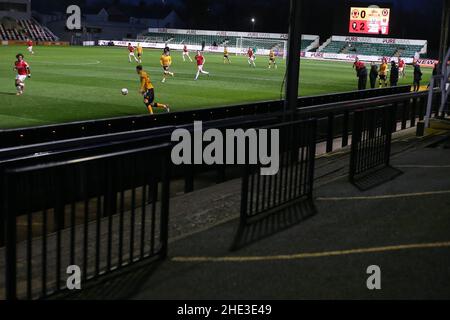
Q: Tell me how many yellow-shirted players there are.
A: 6